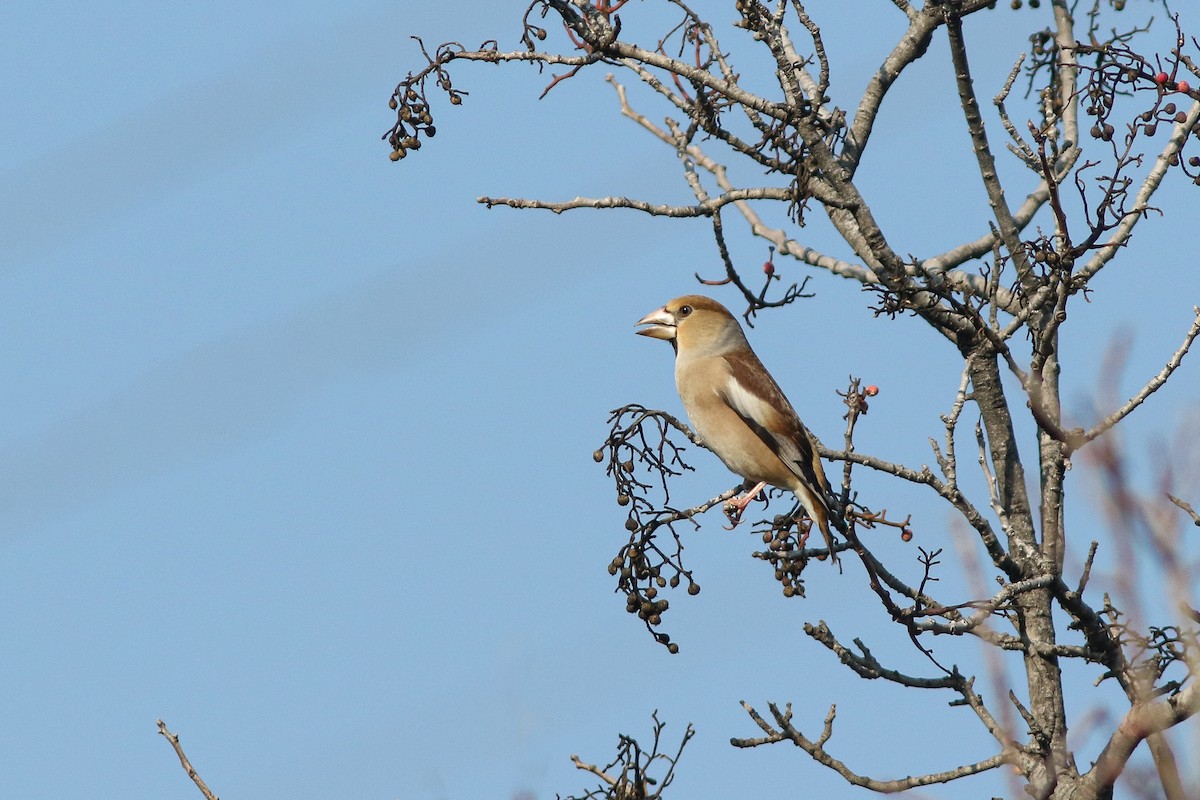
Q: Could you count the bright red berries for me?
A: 4